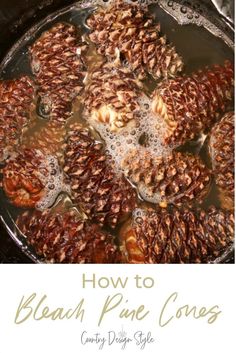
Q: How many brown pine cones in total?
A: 11